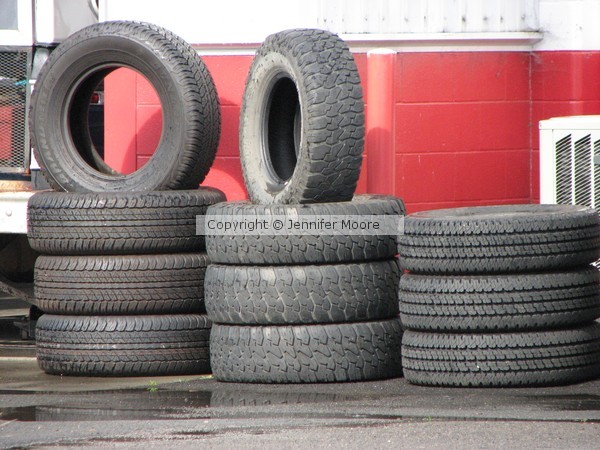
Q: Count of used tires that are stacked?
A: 11